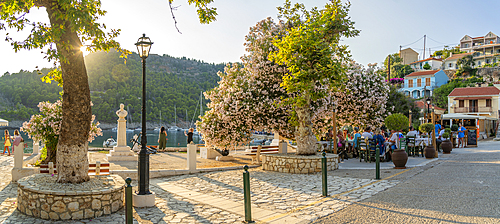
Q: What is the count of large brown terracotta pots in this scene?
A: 3